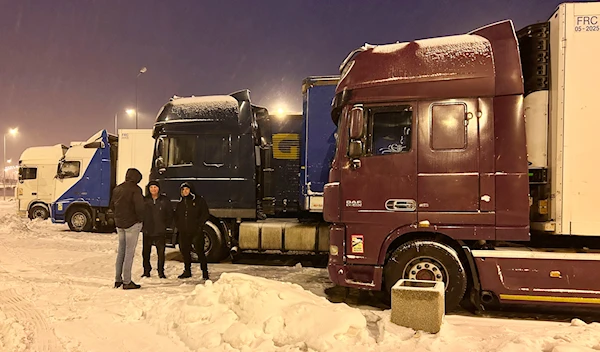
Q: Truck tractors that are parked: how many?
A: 4